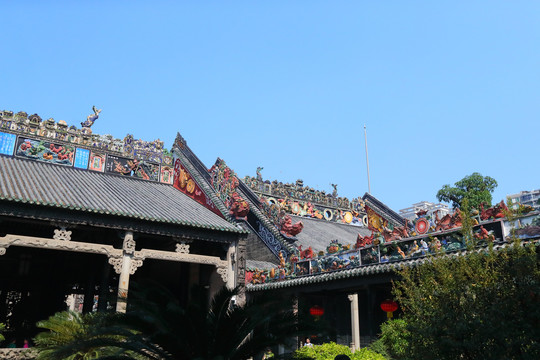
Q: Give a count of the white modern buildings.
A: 2